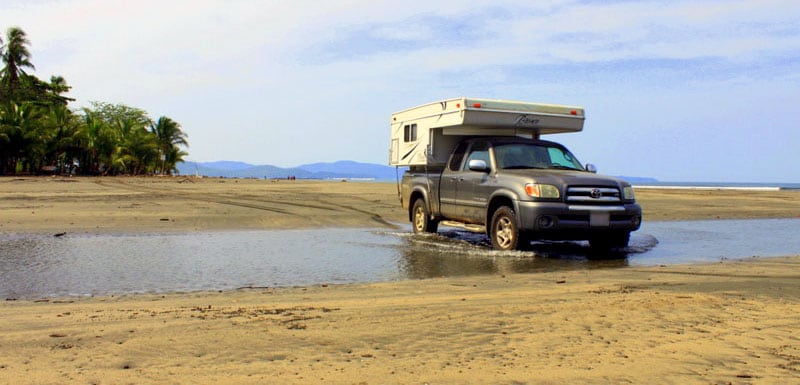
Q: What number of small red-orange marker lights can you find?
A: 3